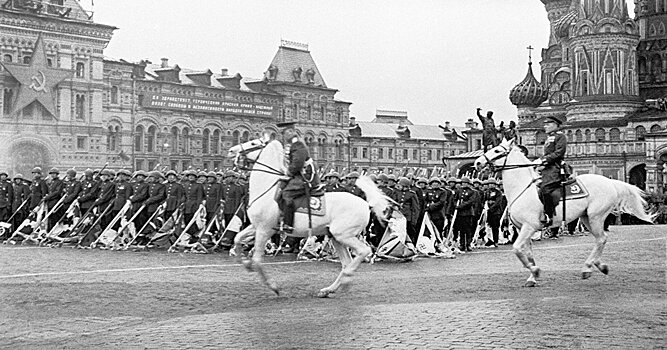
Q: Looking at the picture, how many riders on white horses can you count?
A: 2